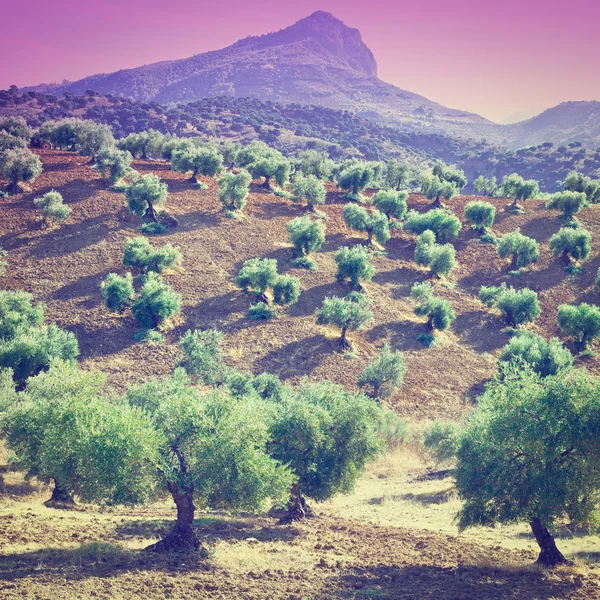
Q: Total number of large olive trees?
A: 4